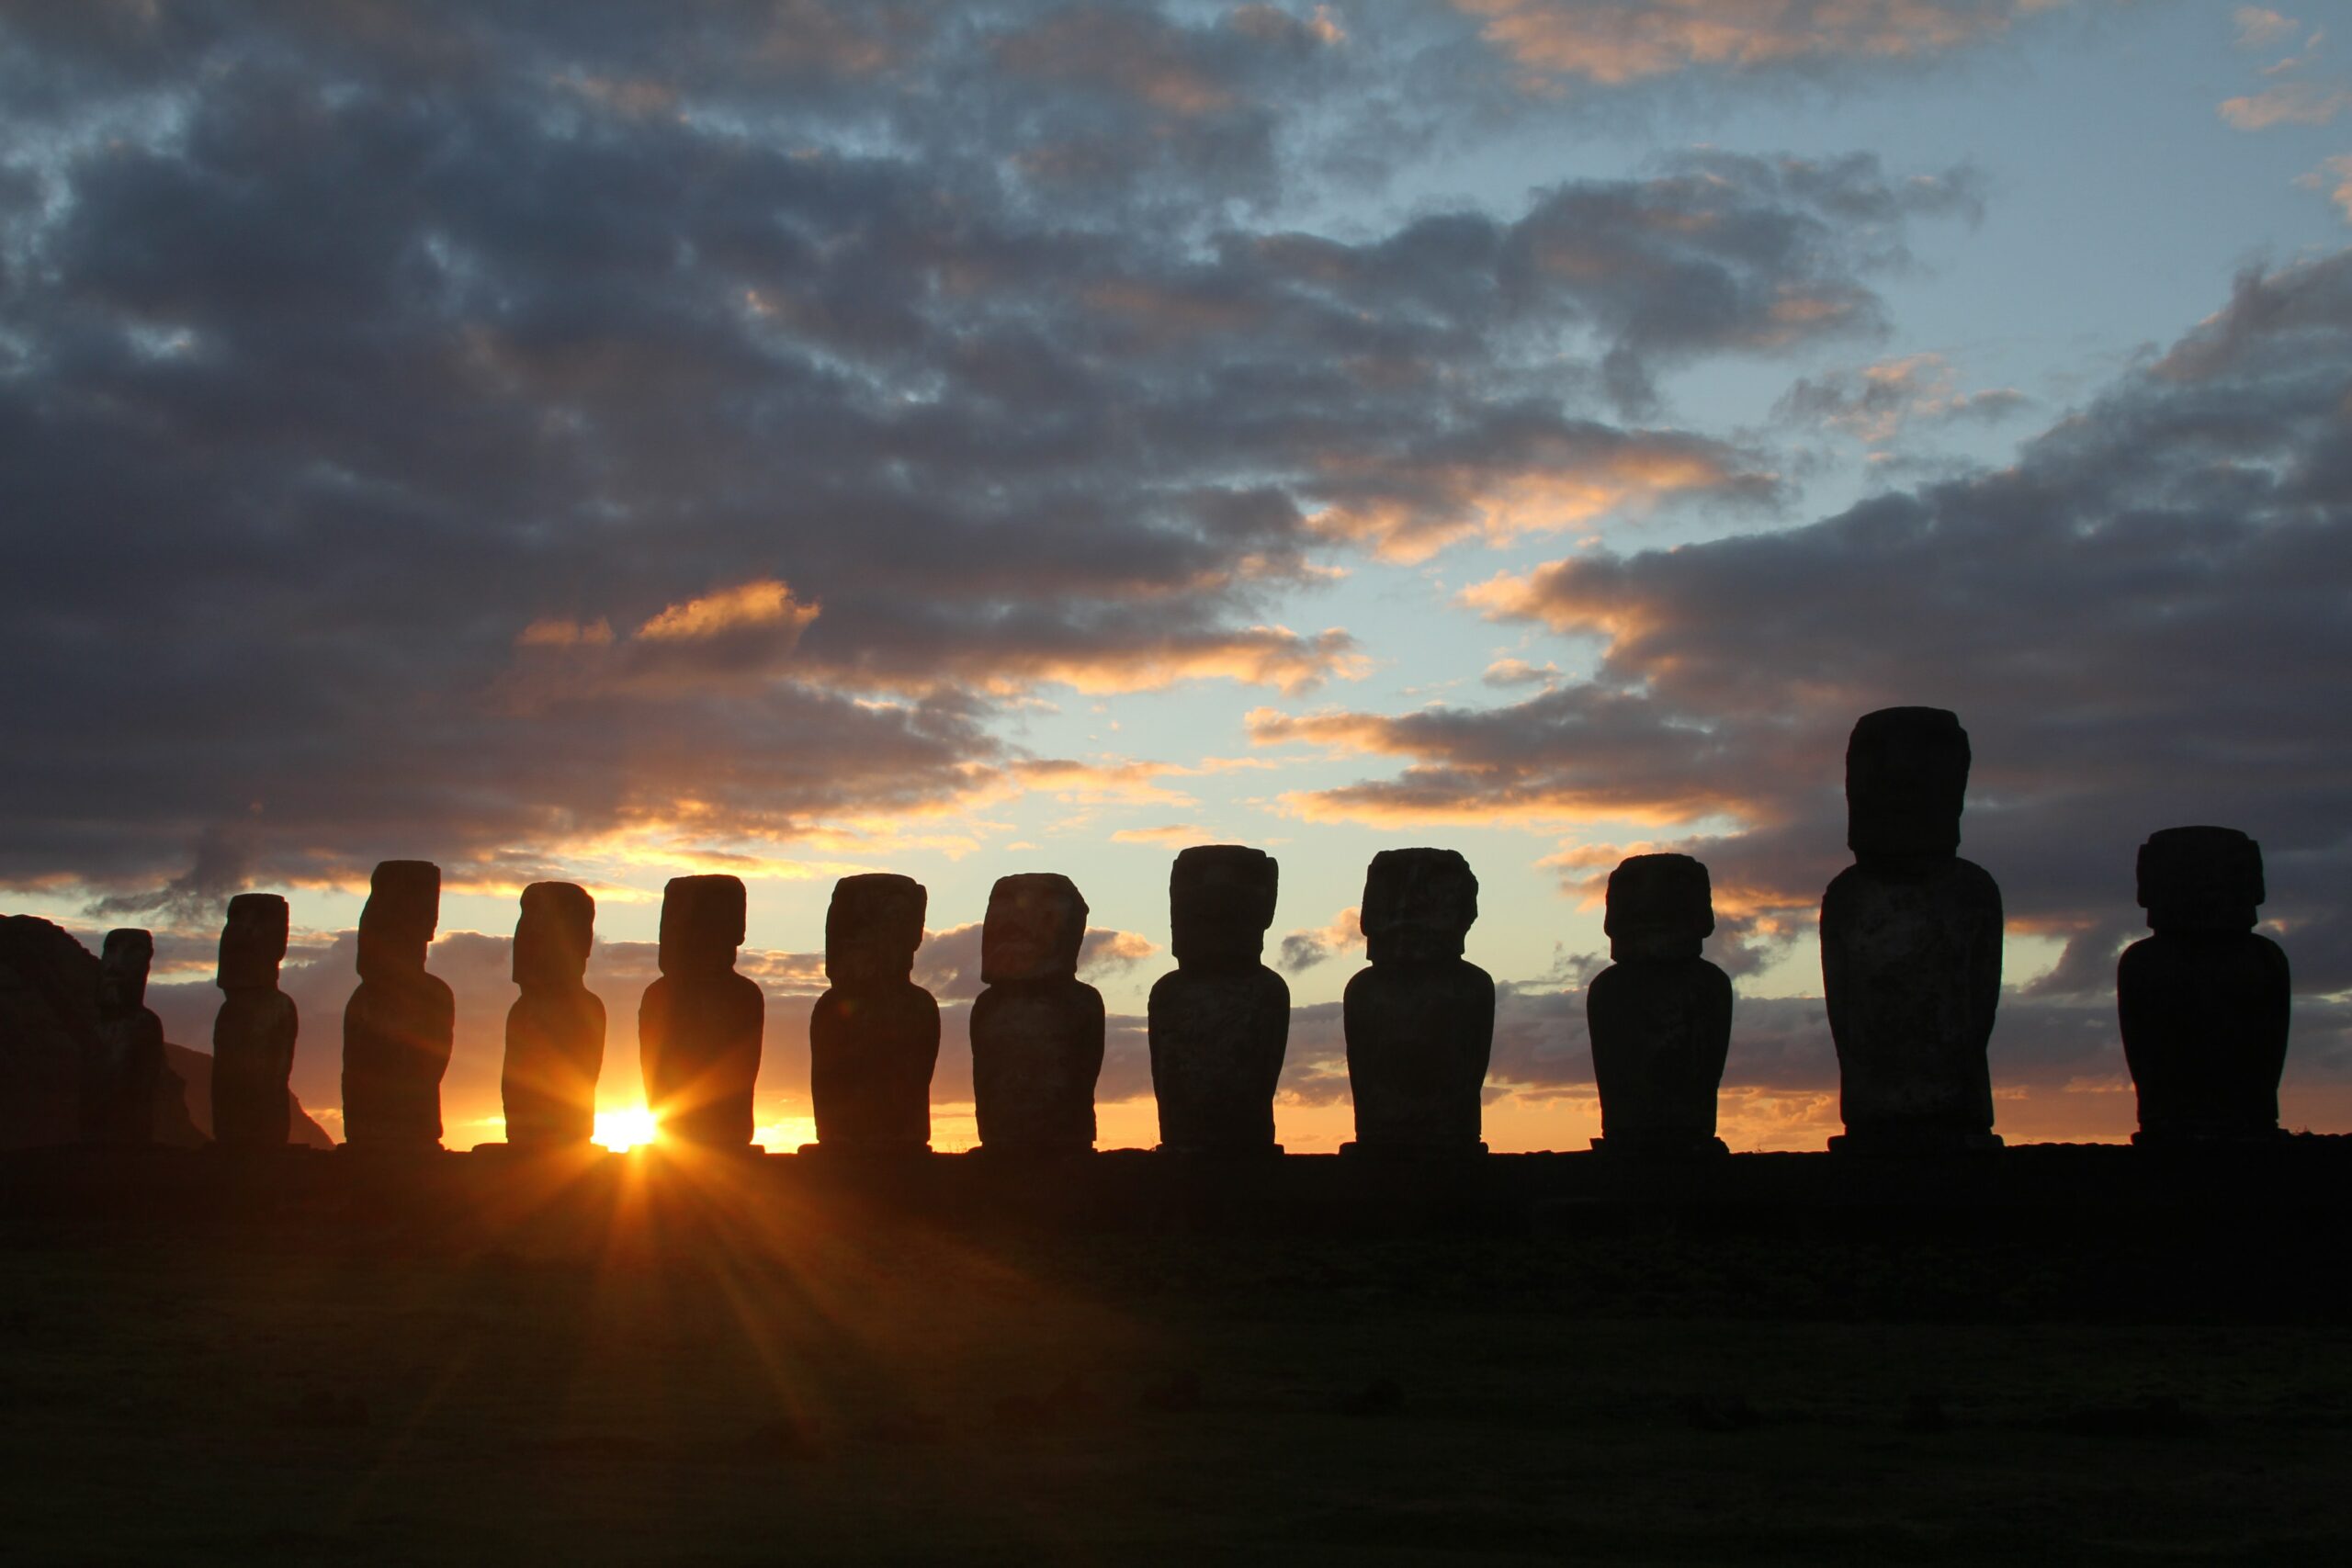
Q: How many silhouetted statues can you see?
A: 12